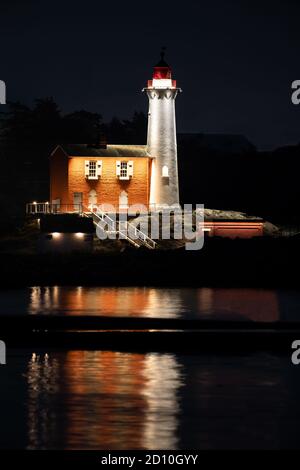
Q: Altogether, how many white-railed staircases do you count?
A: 1